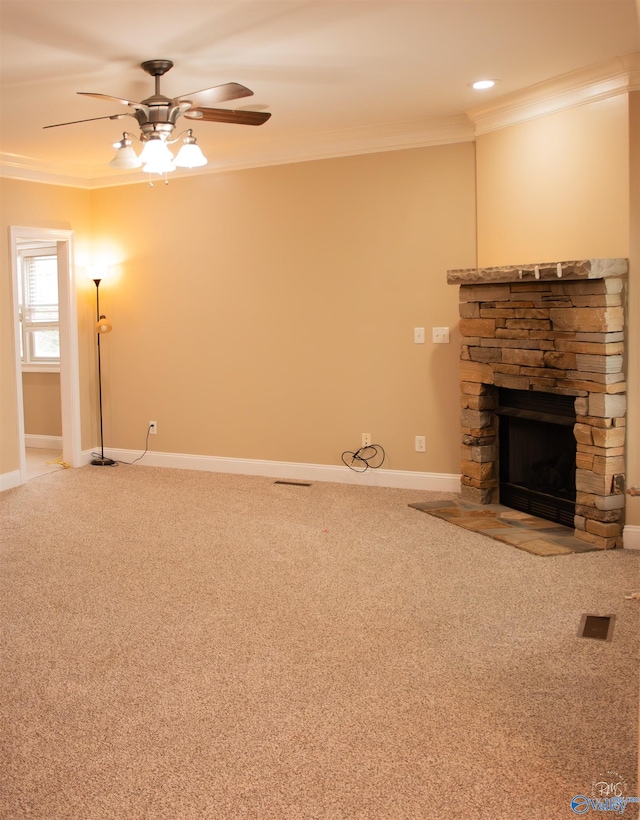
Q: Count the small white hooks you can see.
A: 3